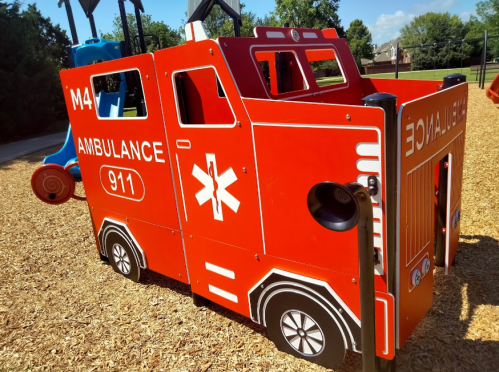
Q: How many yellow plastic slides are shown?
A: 0